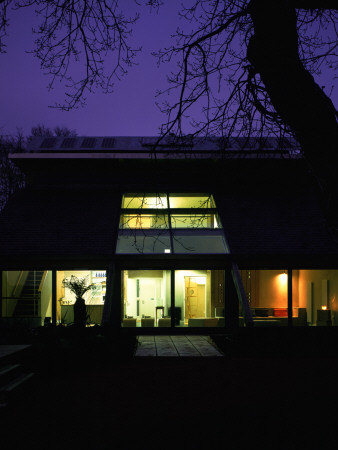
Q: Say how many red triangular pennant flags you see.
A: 0